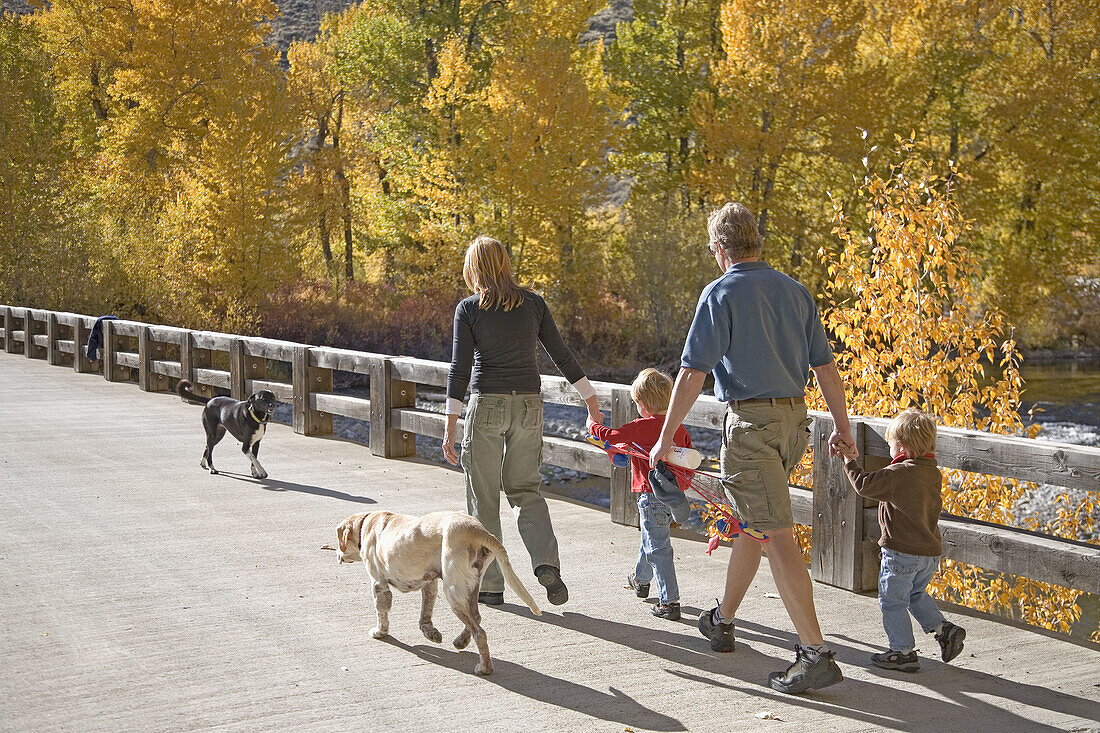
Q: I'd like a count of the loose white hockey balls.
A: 0